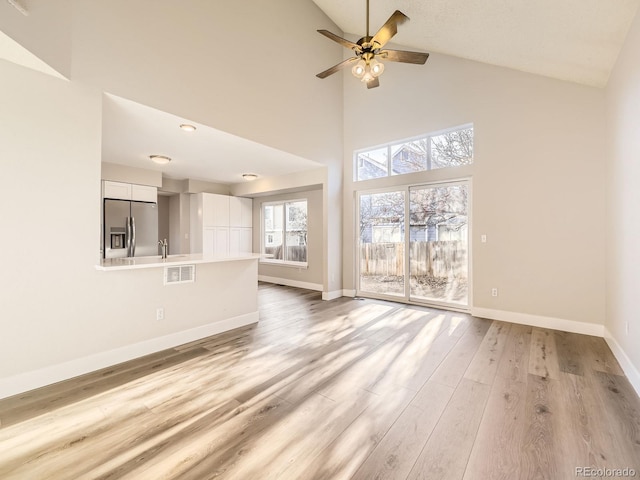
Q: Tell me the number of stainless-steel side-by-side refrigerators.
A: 1